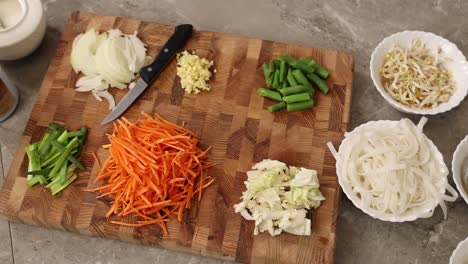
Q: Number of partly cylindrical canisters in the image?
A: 2